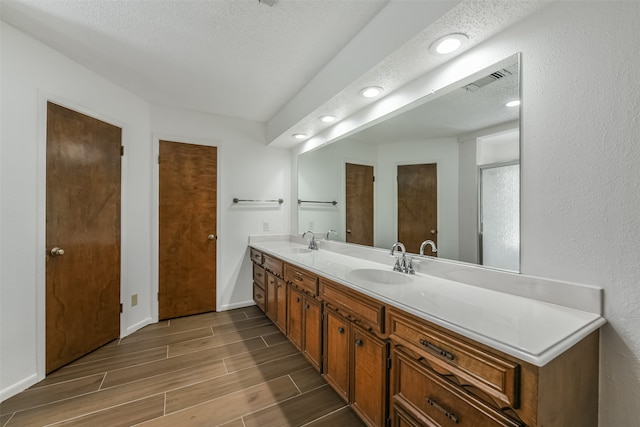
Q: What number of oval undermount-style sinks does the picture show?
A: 2